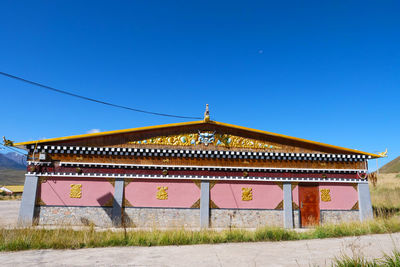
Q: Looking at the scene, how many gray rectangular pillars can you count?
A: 5